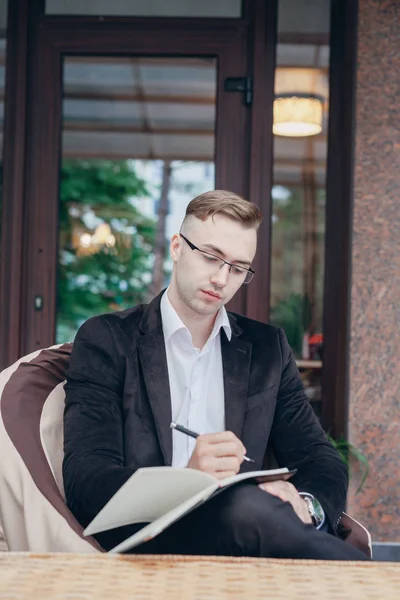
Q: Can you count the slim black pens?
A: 1